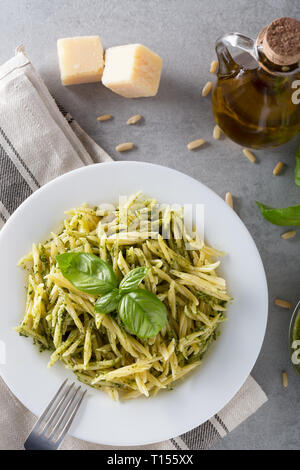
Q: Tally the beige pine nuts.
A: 13